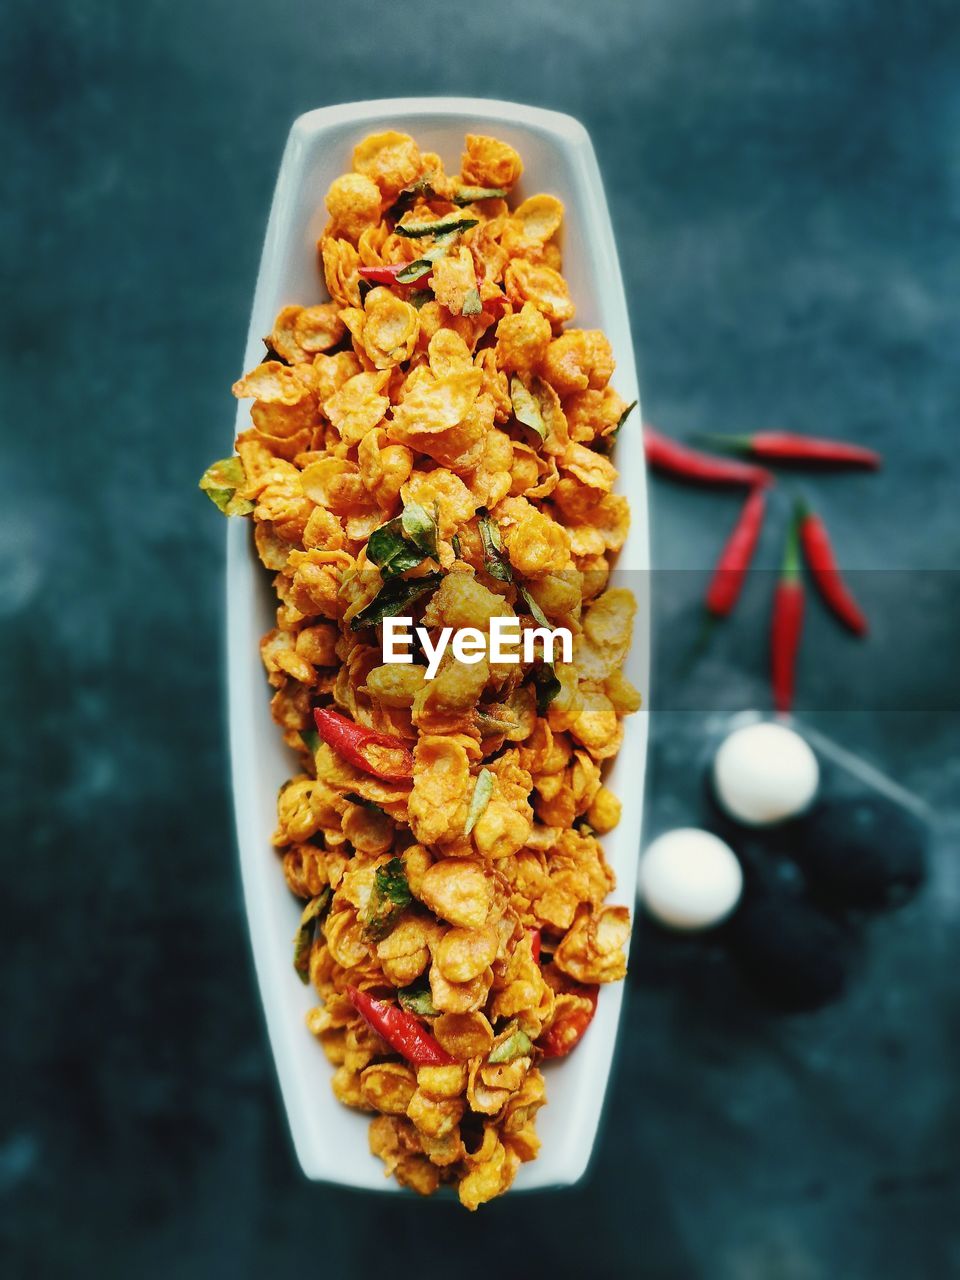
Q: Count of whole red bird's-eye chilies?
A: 5